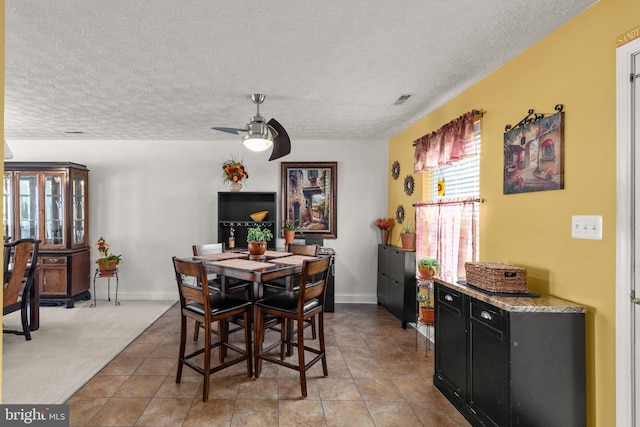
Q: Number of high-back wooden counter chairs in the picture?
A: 4